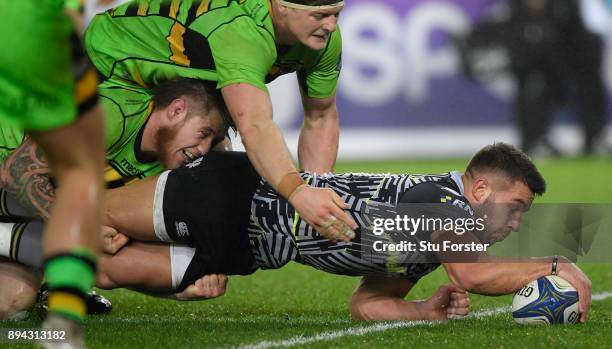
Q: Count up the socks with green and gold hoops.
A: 1